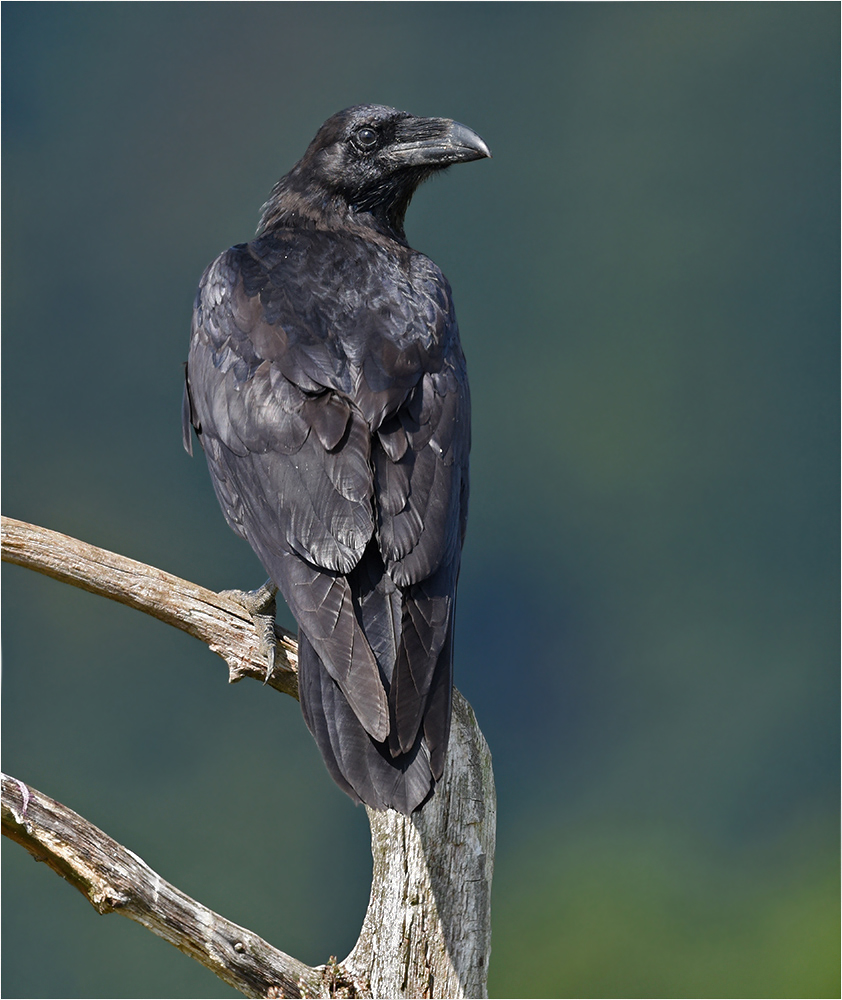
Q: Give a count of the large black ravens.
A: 1